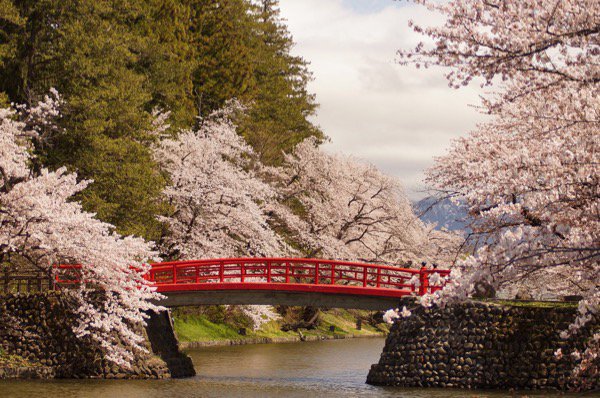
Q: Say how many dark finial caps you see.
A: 2